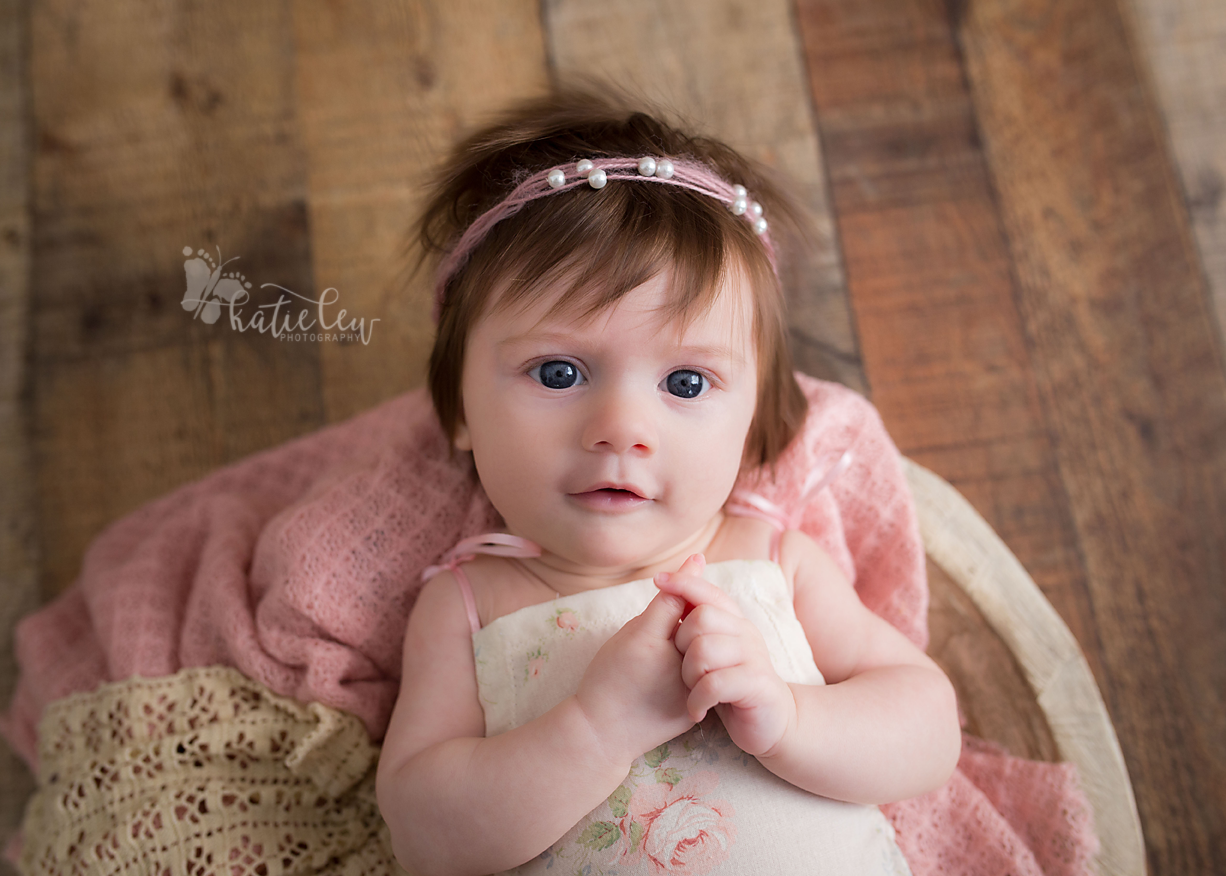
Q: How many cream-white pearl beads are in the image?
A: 9